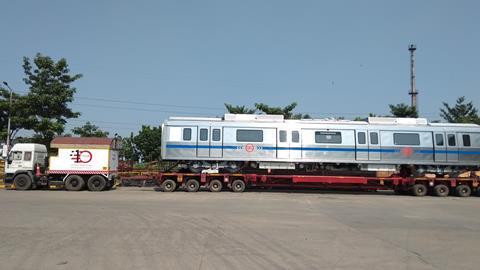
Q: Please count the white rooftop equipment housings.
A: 2